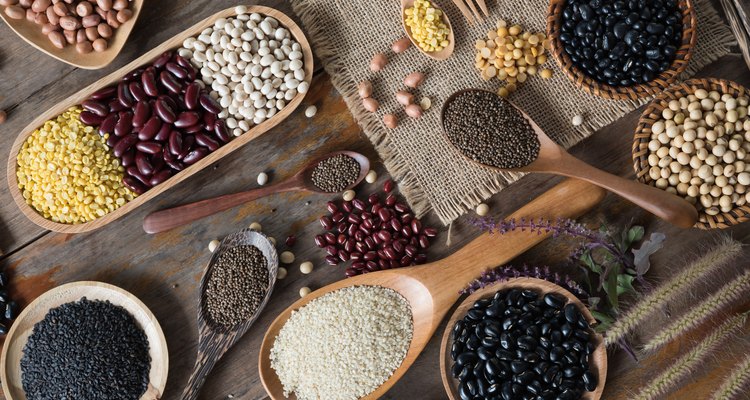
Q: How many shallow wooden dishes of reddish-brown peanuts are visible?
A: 1